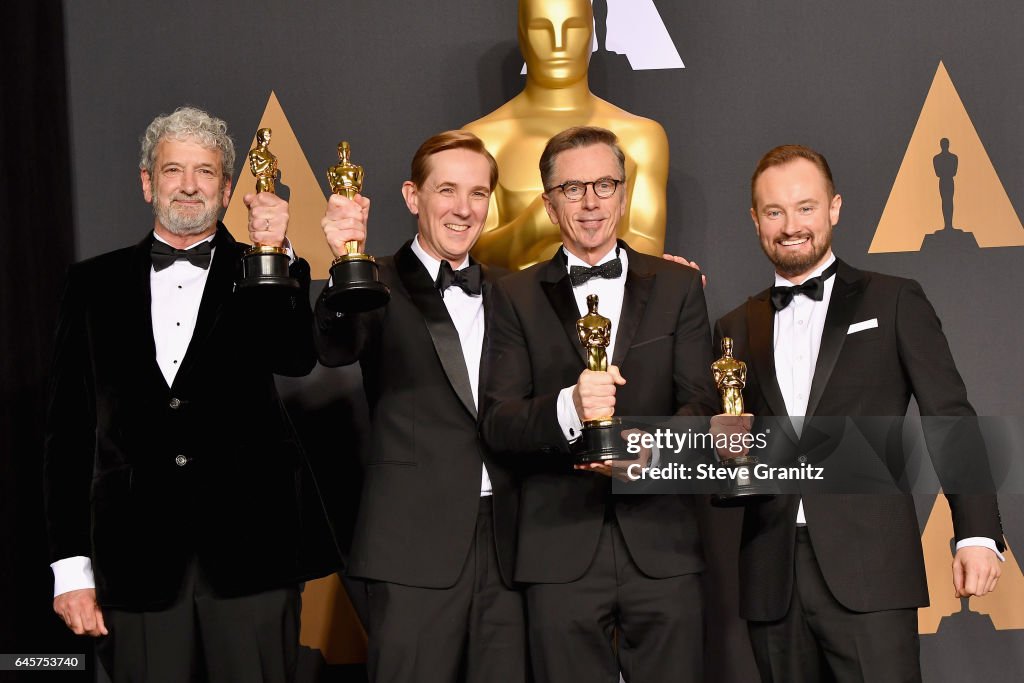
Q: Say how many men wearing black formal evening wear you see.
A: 4